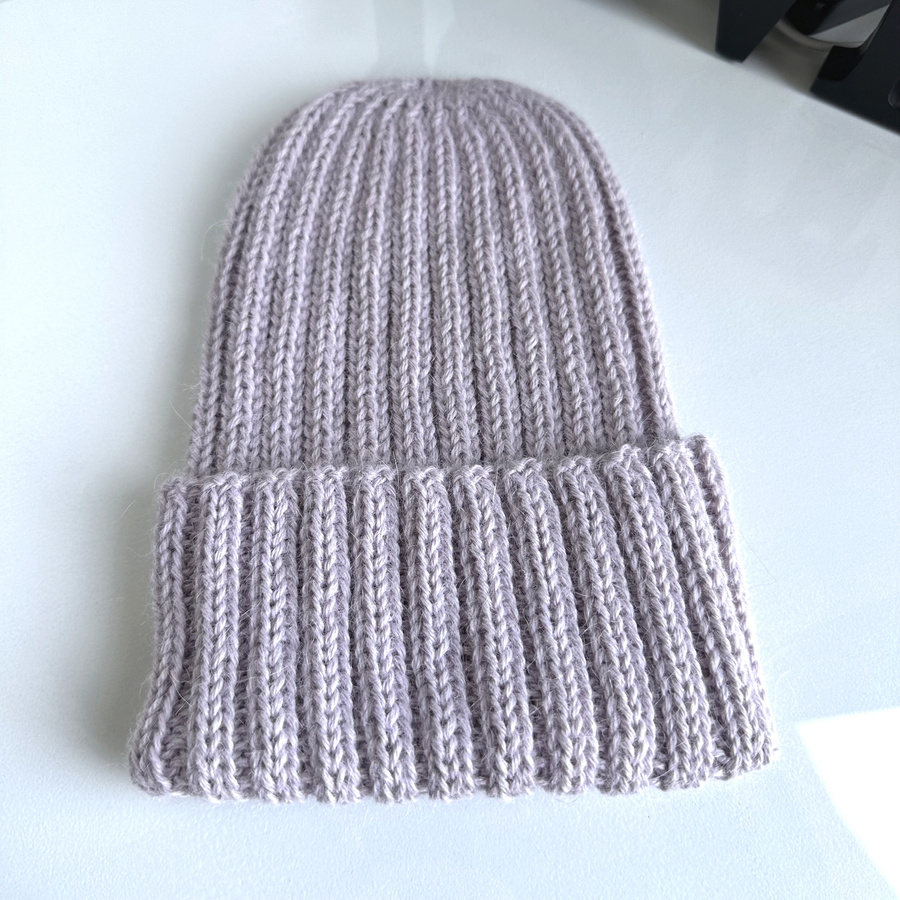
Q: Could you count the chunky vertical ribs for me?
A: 12